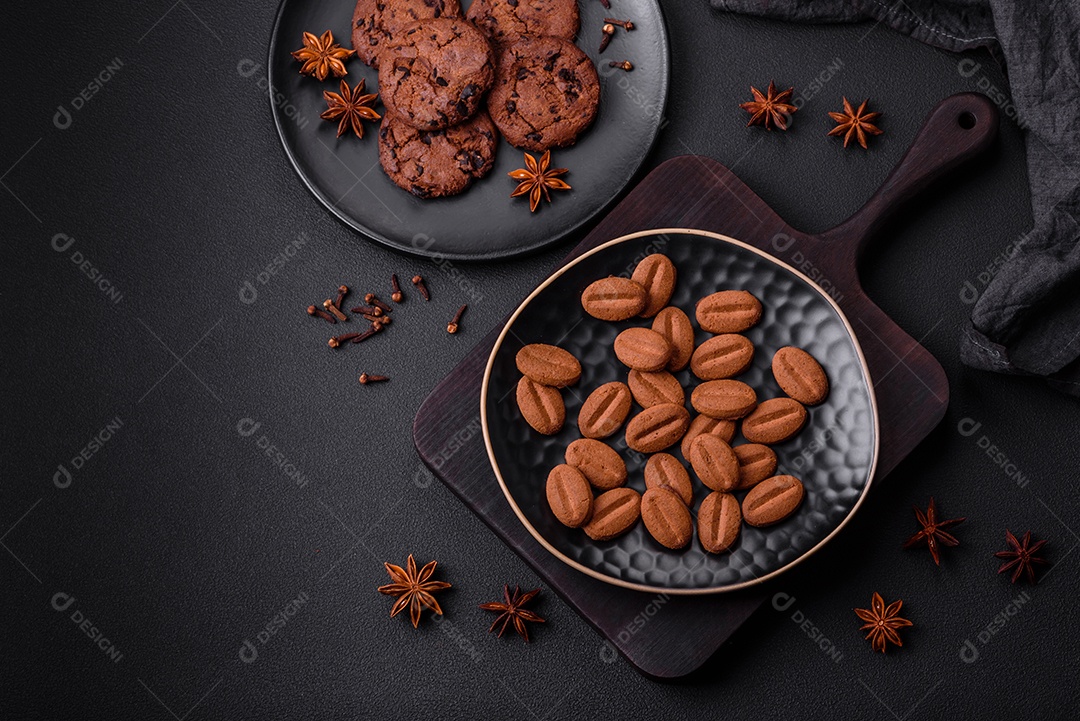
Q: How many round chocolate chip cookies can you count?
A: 5